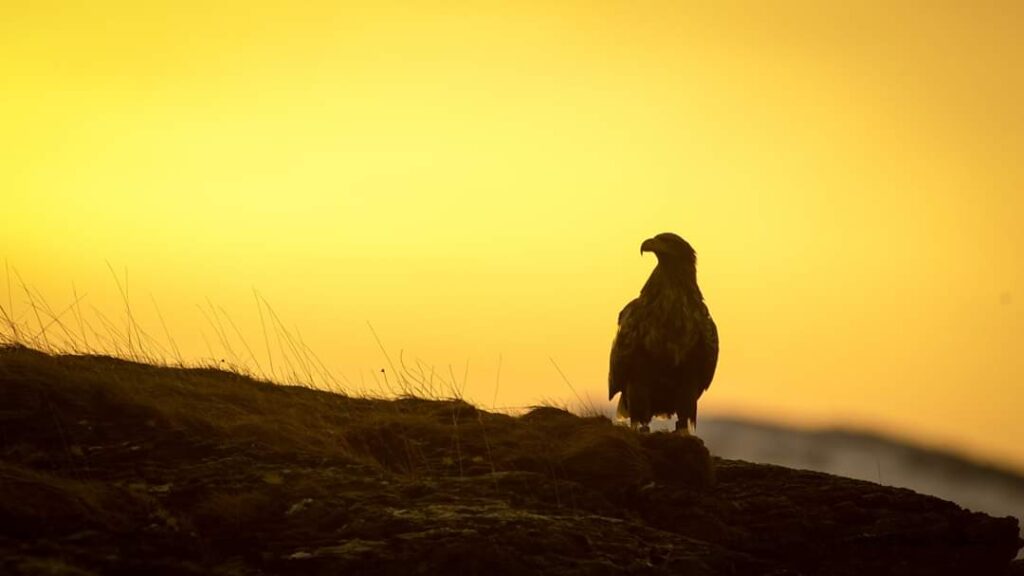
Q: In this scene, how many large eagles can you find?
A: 1